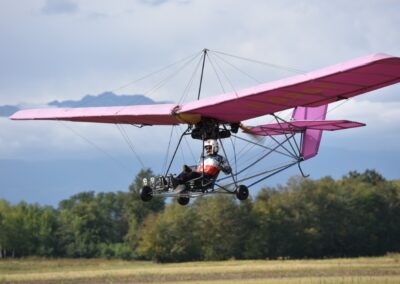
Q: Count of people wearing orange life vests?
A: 0